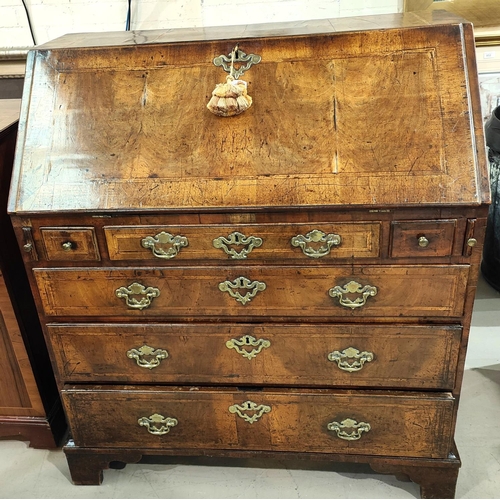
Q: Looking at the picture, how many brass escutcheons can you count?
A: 5